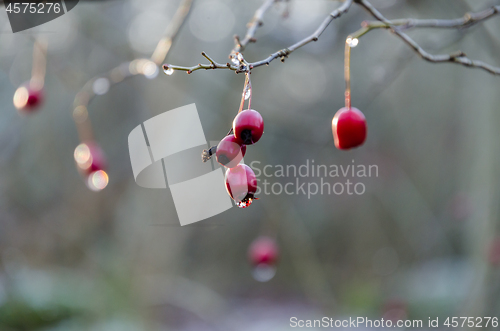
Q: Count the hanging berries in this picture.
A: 7